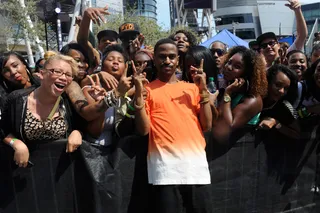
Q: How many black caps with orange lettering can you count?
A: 1